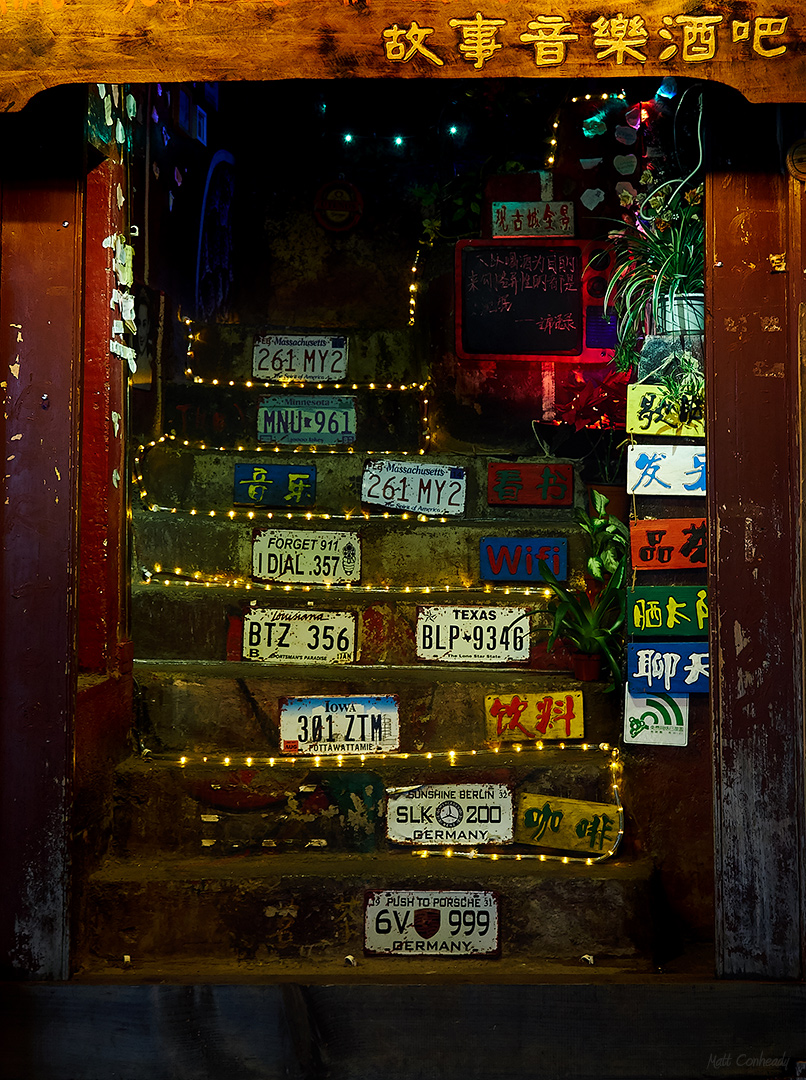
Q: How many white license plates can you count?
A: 8